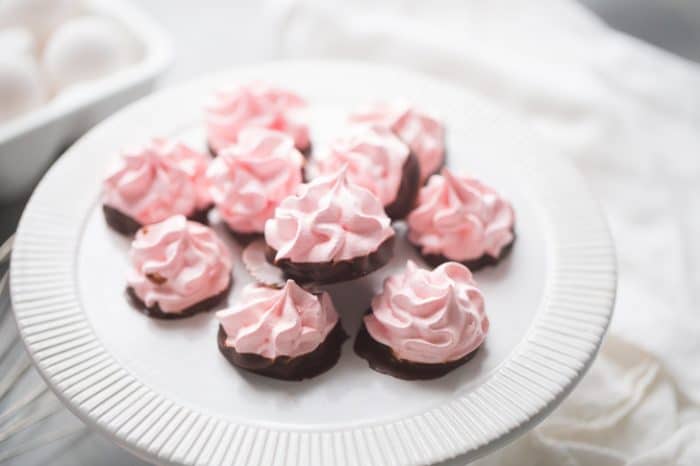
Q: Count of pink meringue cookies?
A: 10